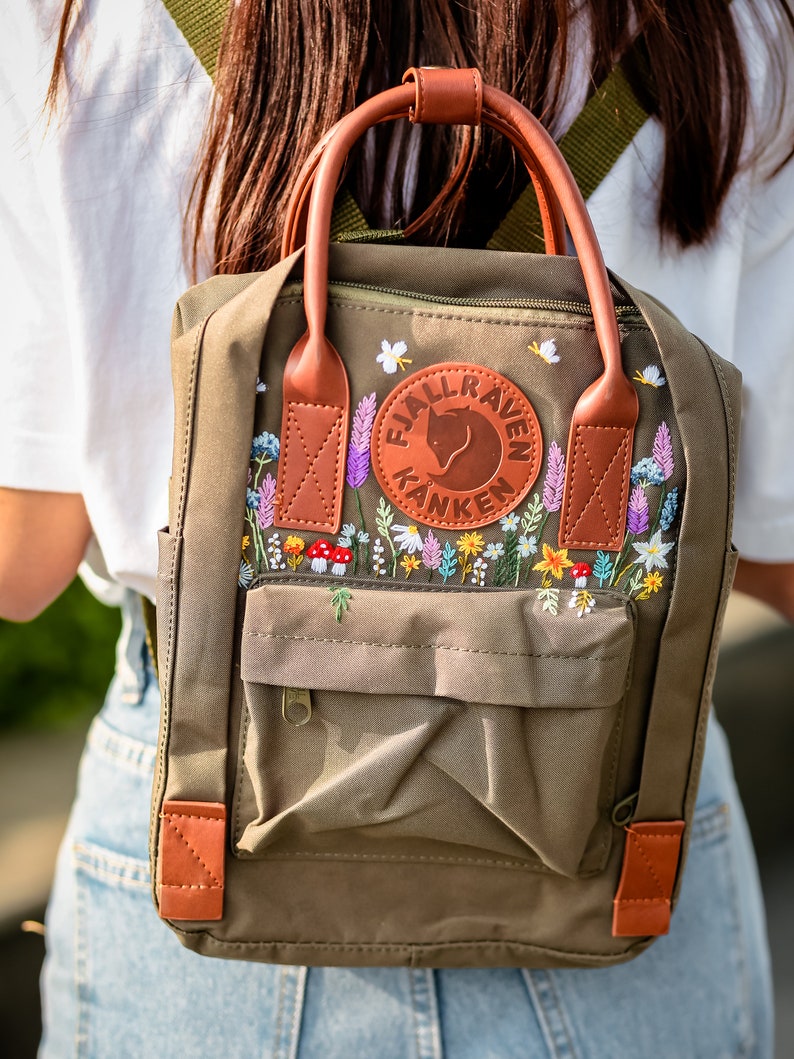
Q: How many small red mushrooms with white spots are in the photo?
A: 3